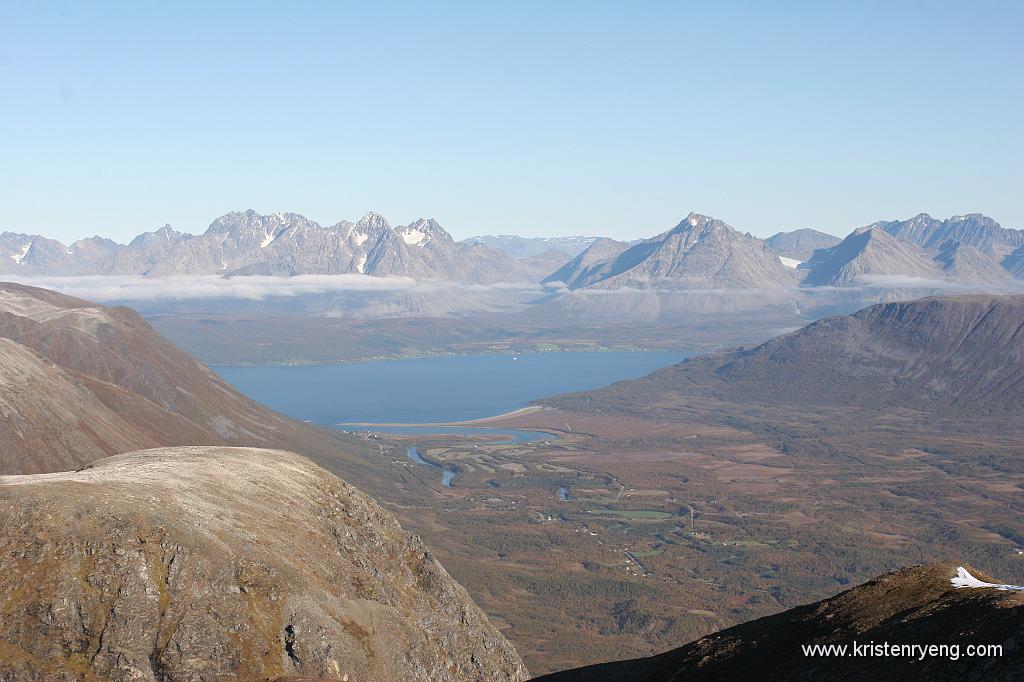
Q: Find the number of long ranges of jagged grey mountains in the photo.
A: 1